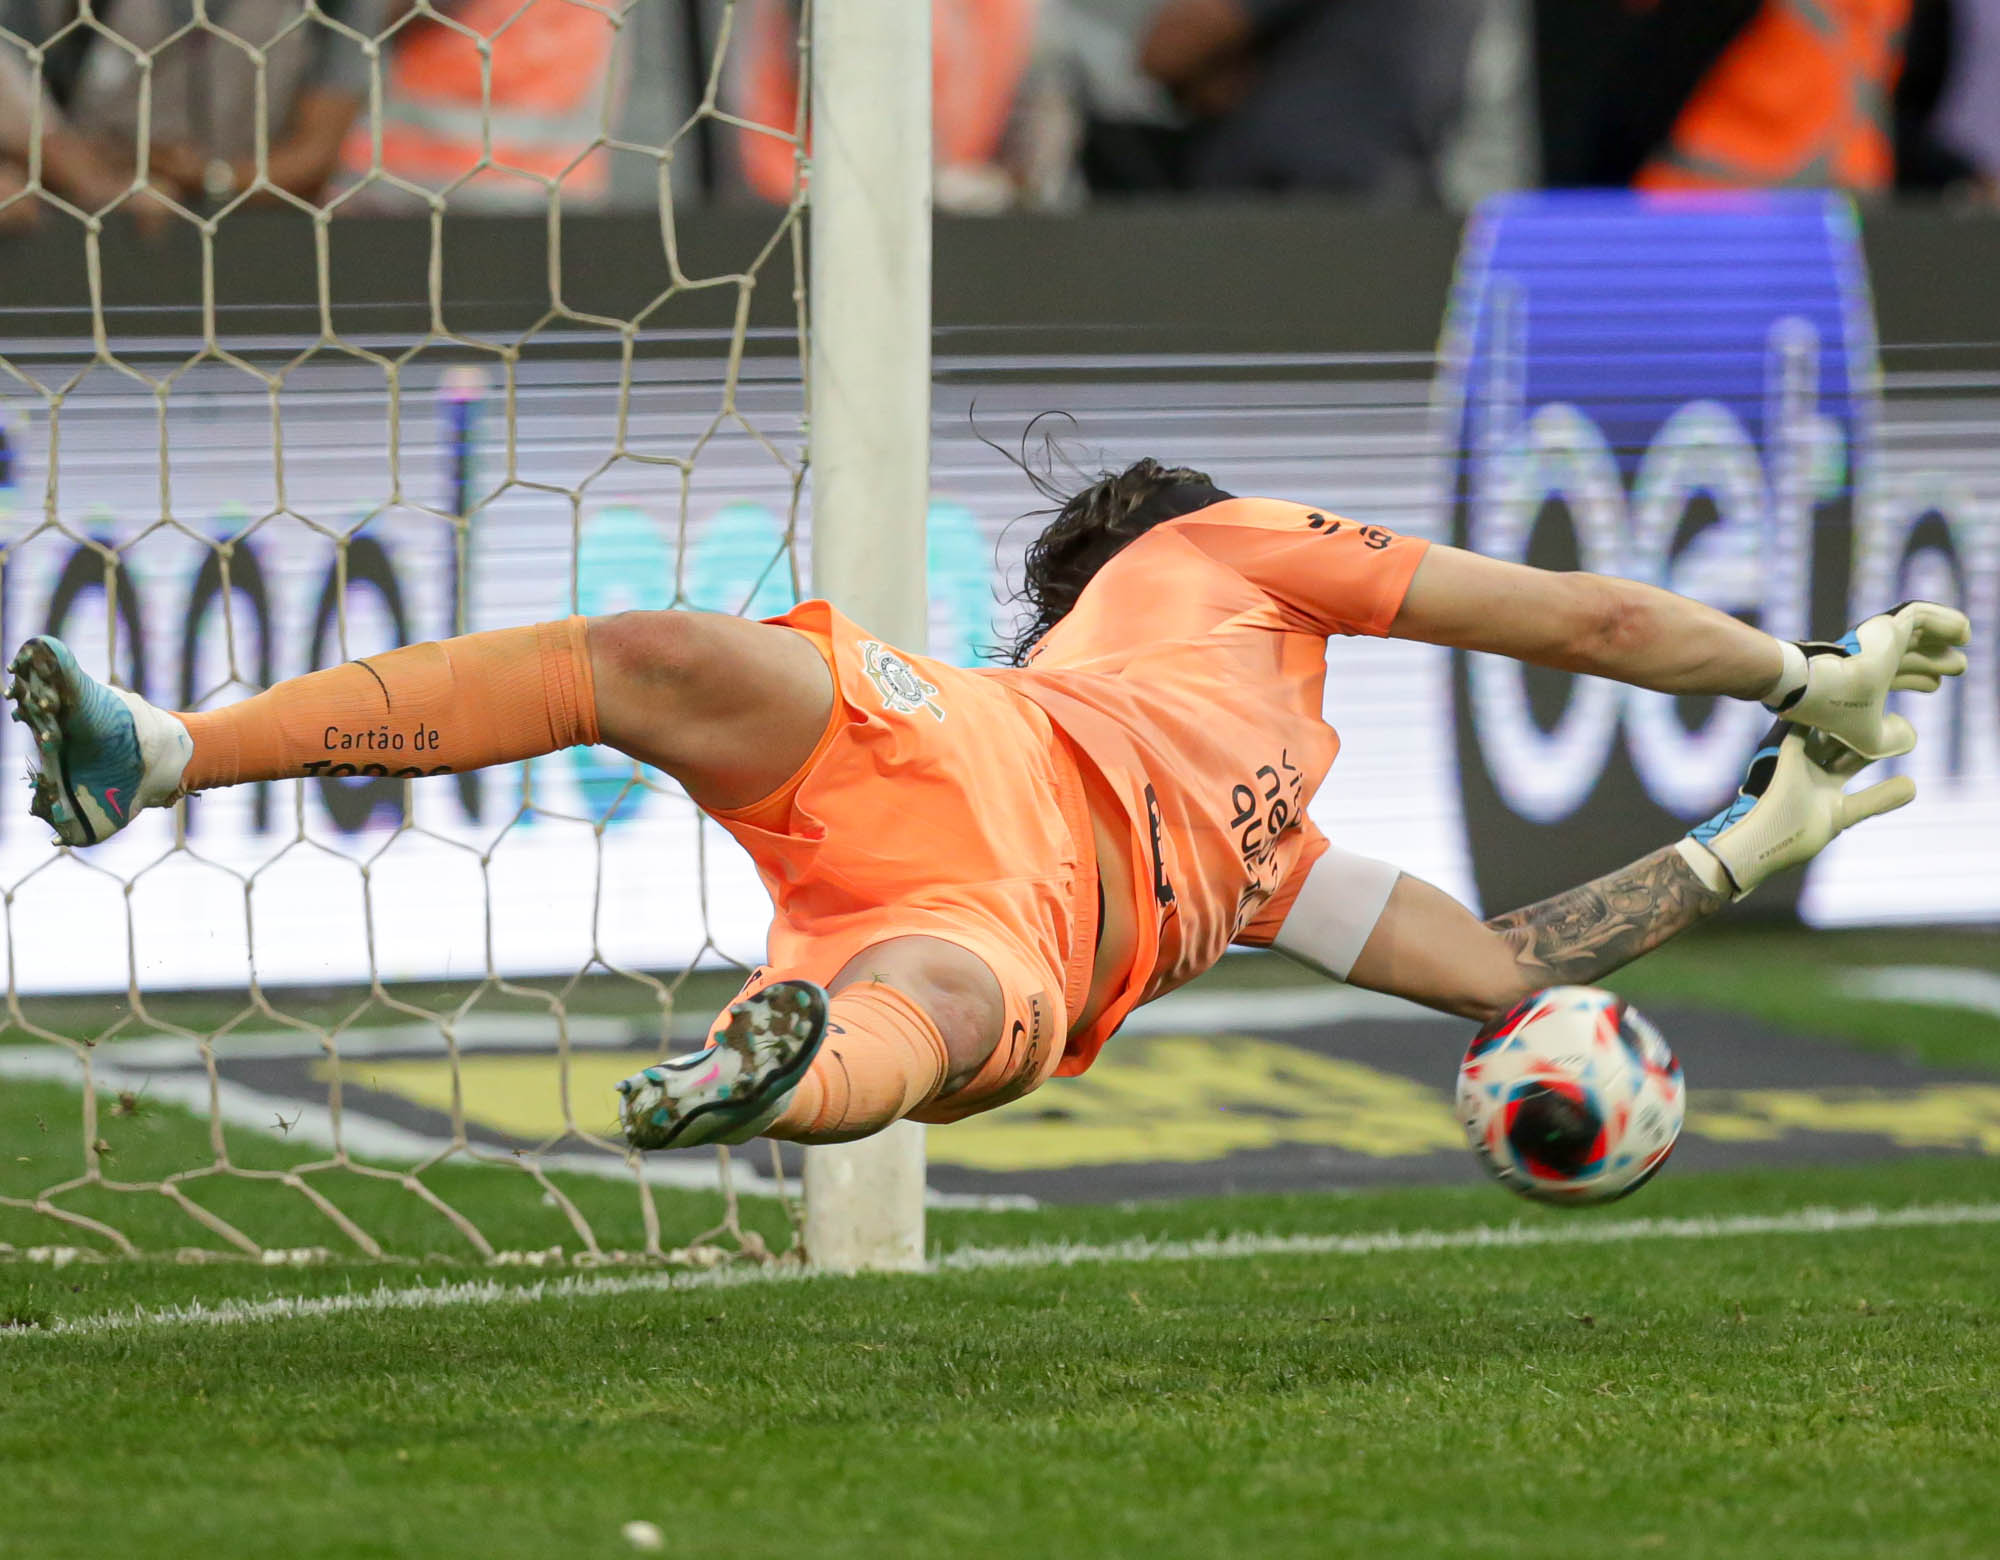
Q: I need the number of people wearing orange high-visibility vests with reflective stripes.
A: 3